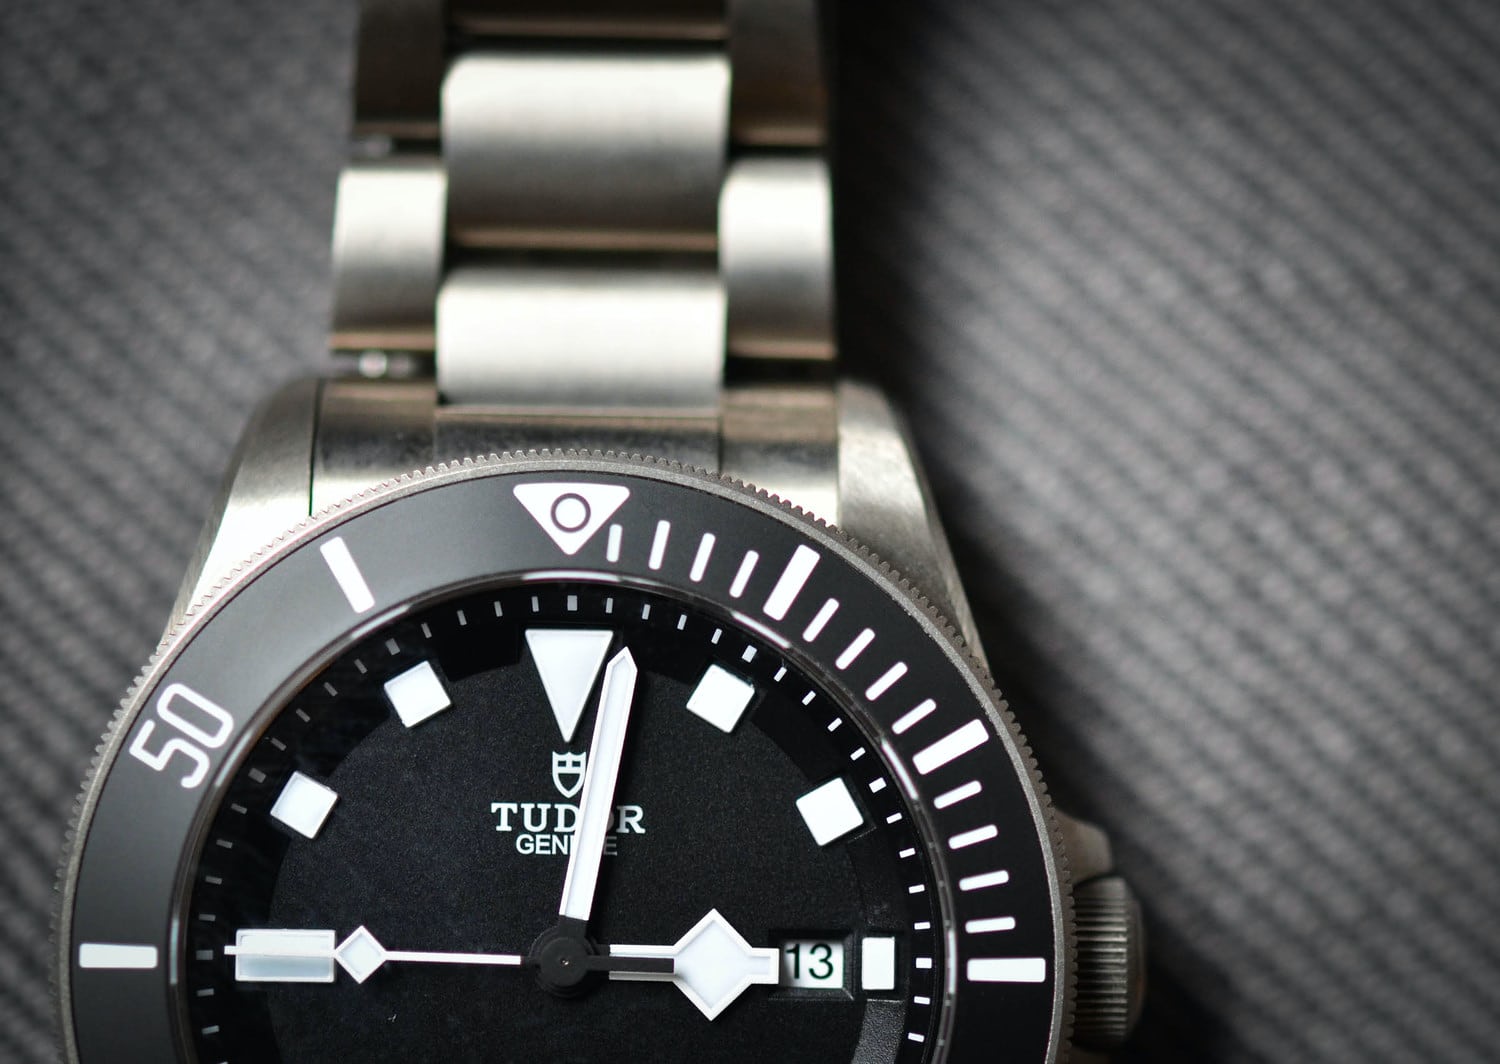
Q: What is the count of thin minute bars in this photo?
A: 12